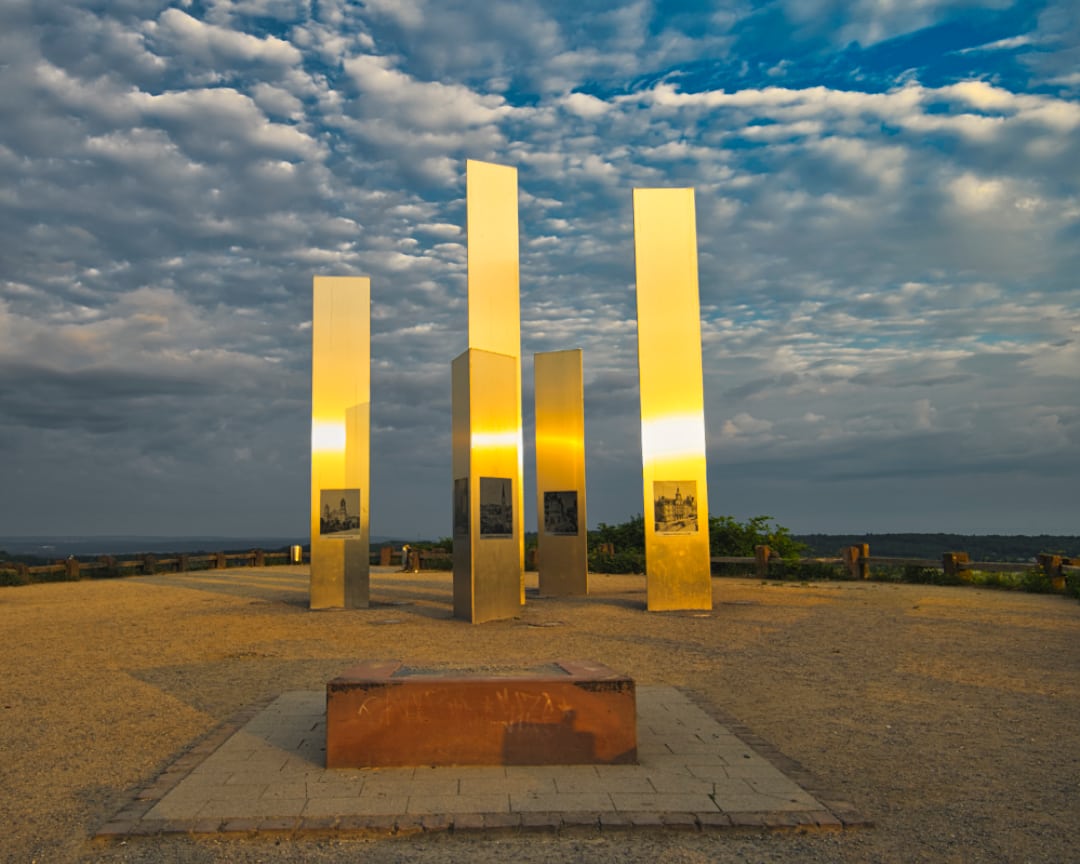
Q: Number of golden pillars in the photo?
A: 5